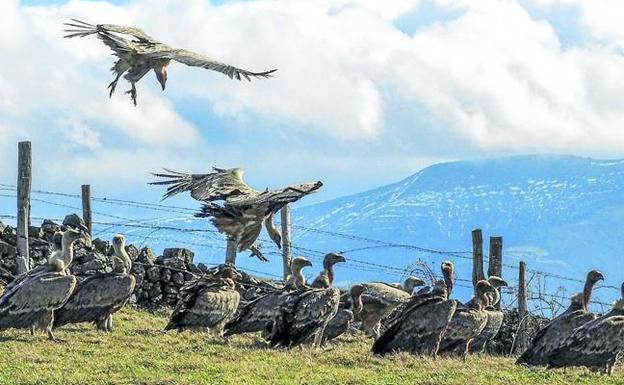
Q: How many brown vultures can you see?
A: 14